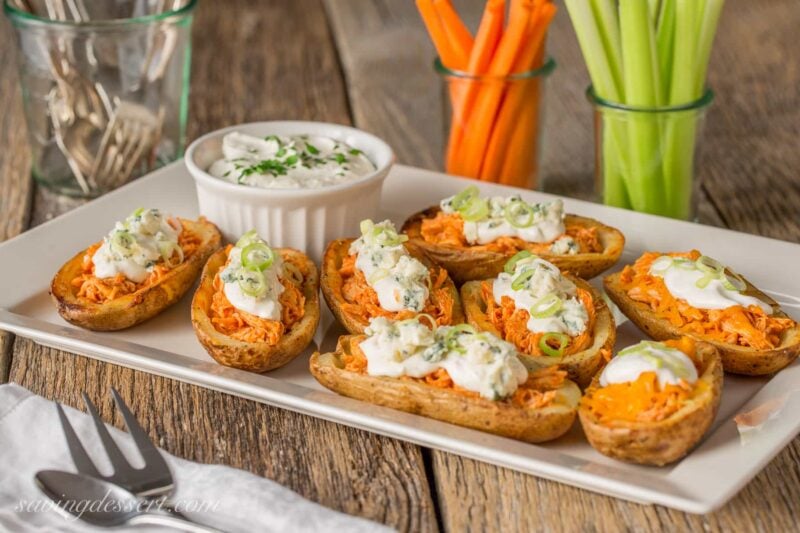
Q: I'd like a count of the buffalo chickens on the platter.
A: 8